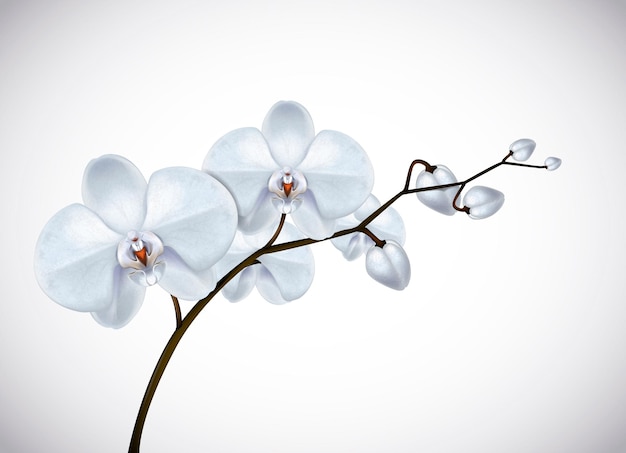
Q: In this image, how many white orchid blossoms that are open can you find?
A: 4